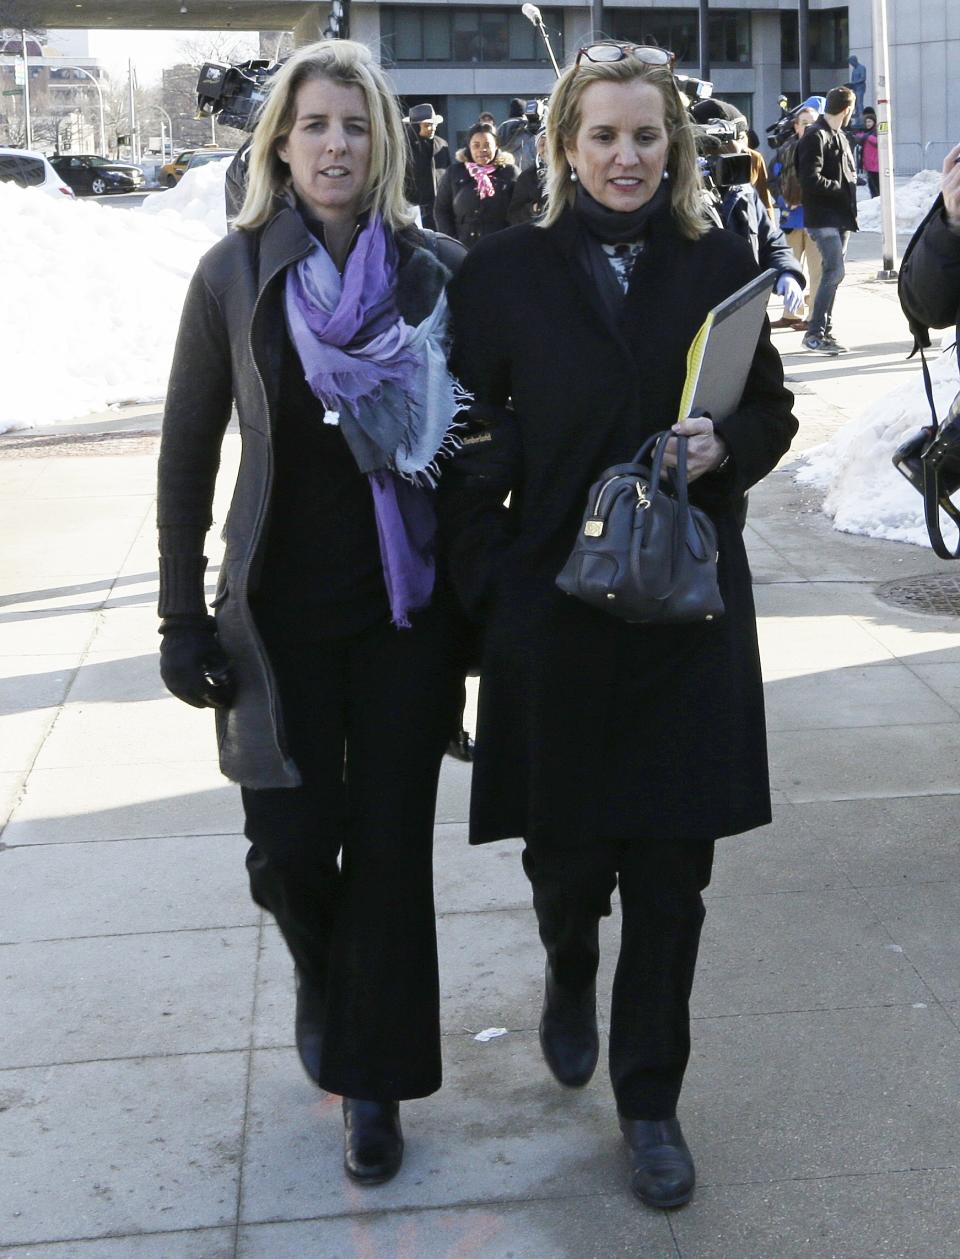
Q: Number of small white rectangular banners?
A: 1